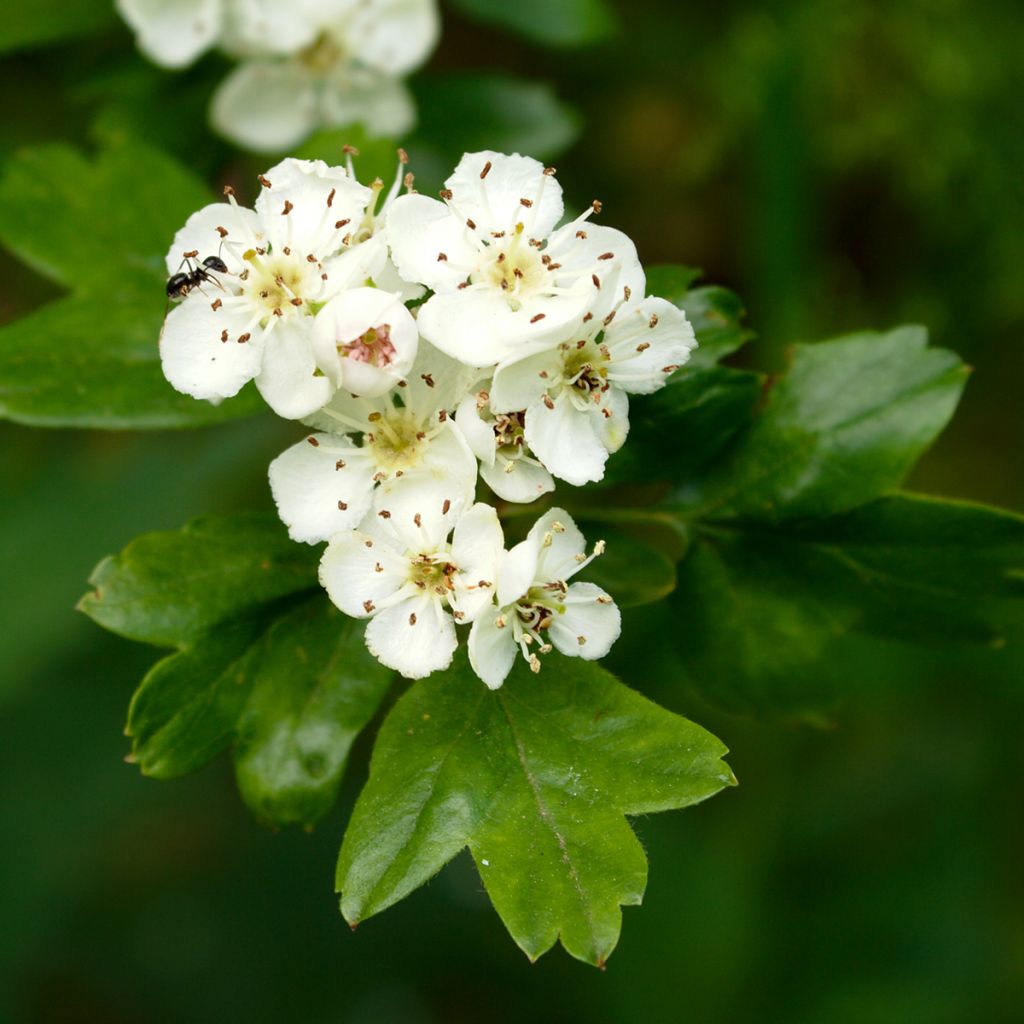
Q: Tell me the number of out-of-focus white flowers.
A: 2